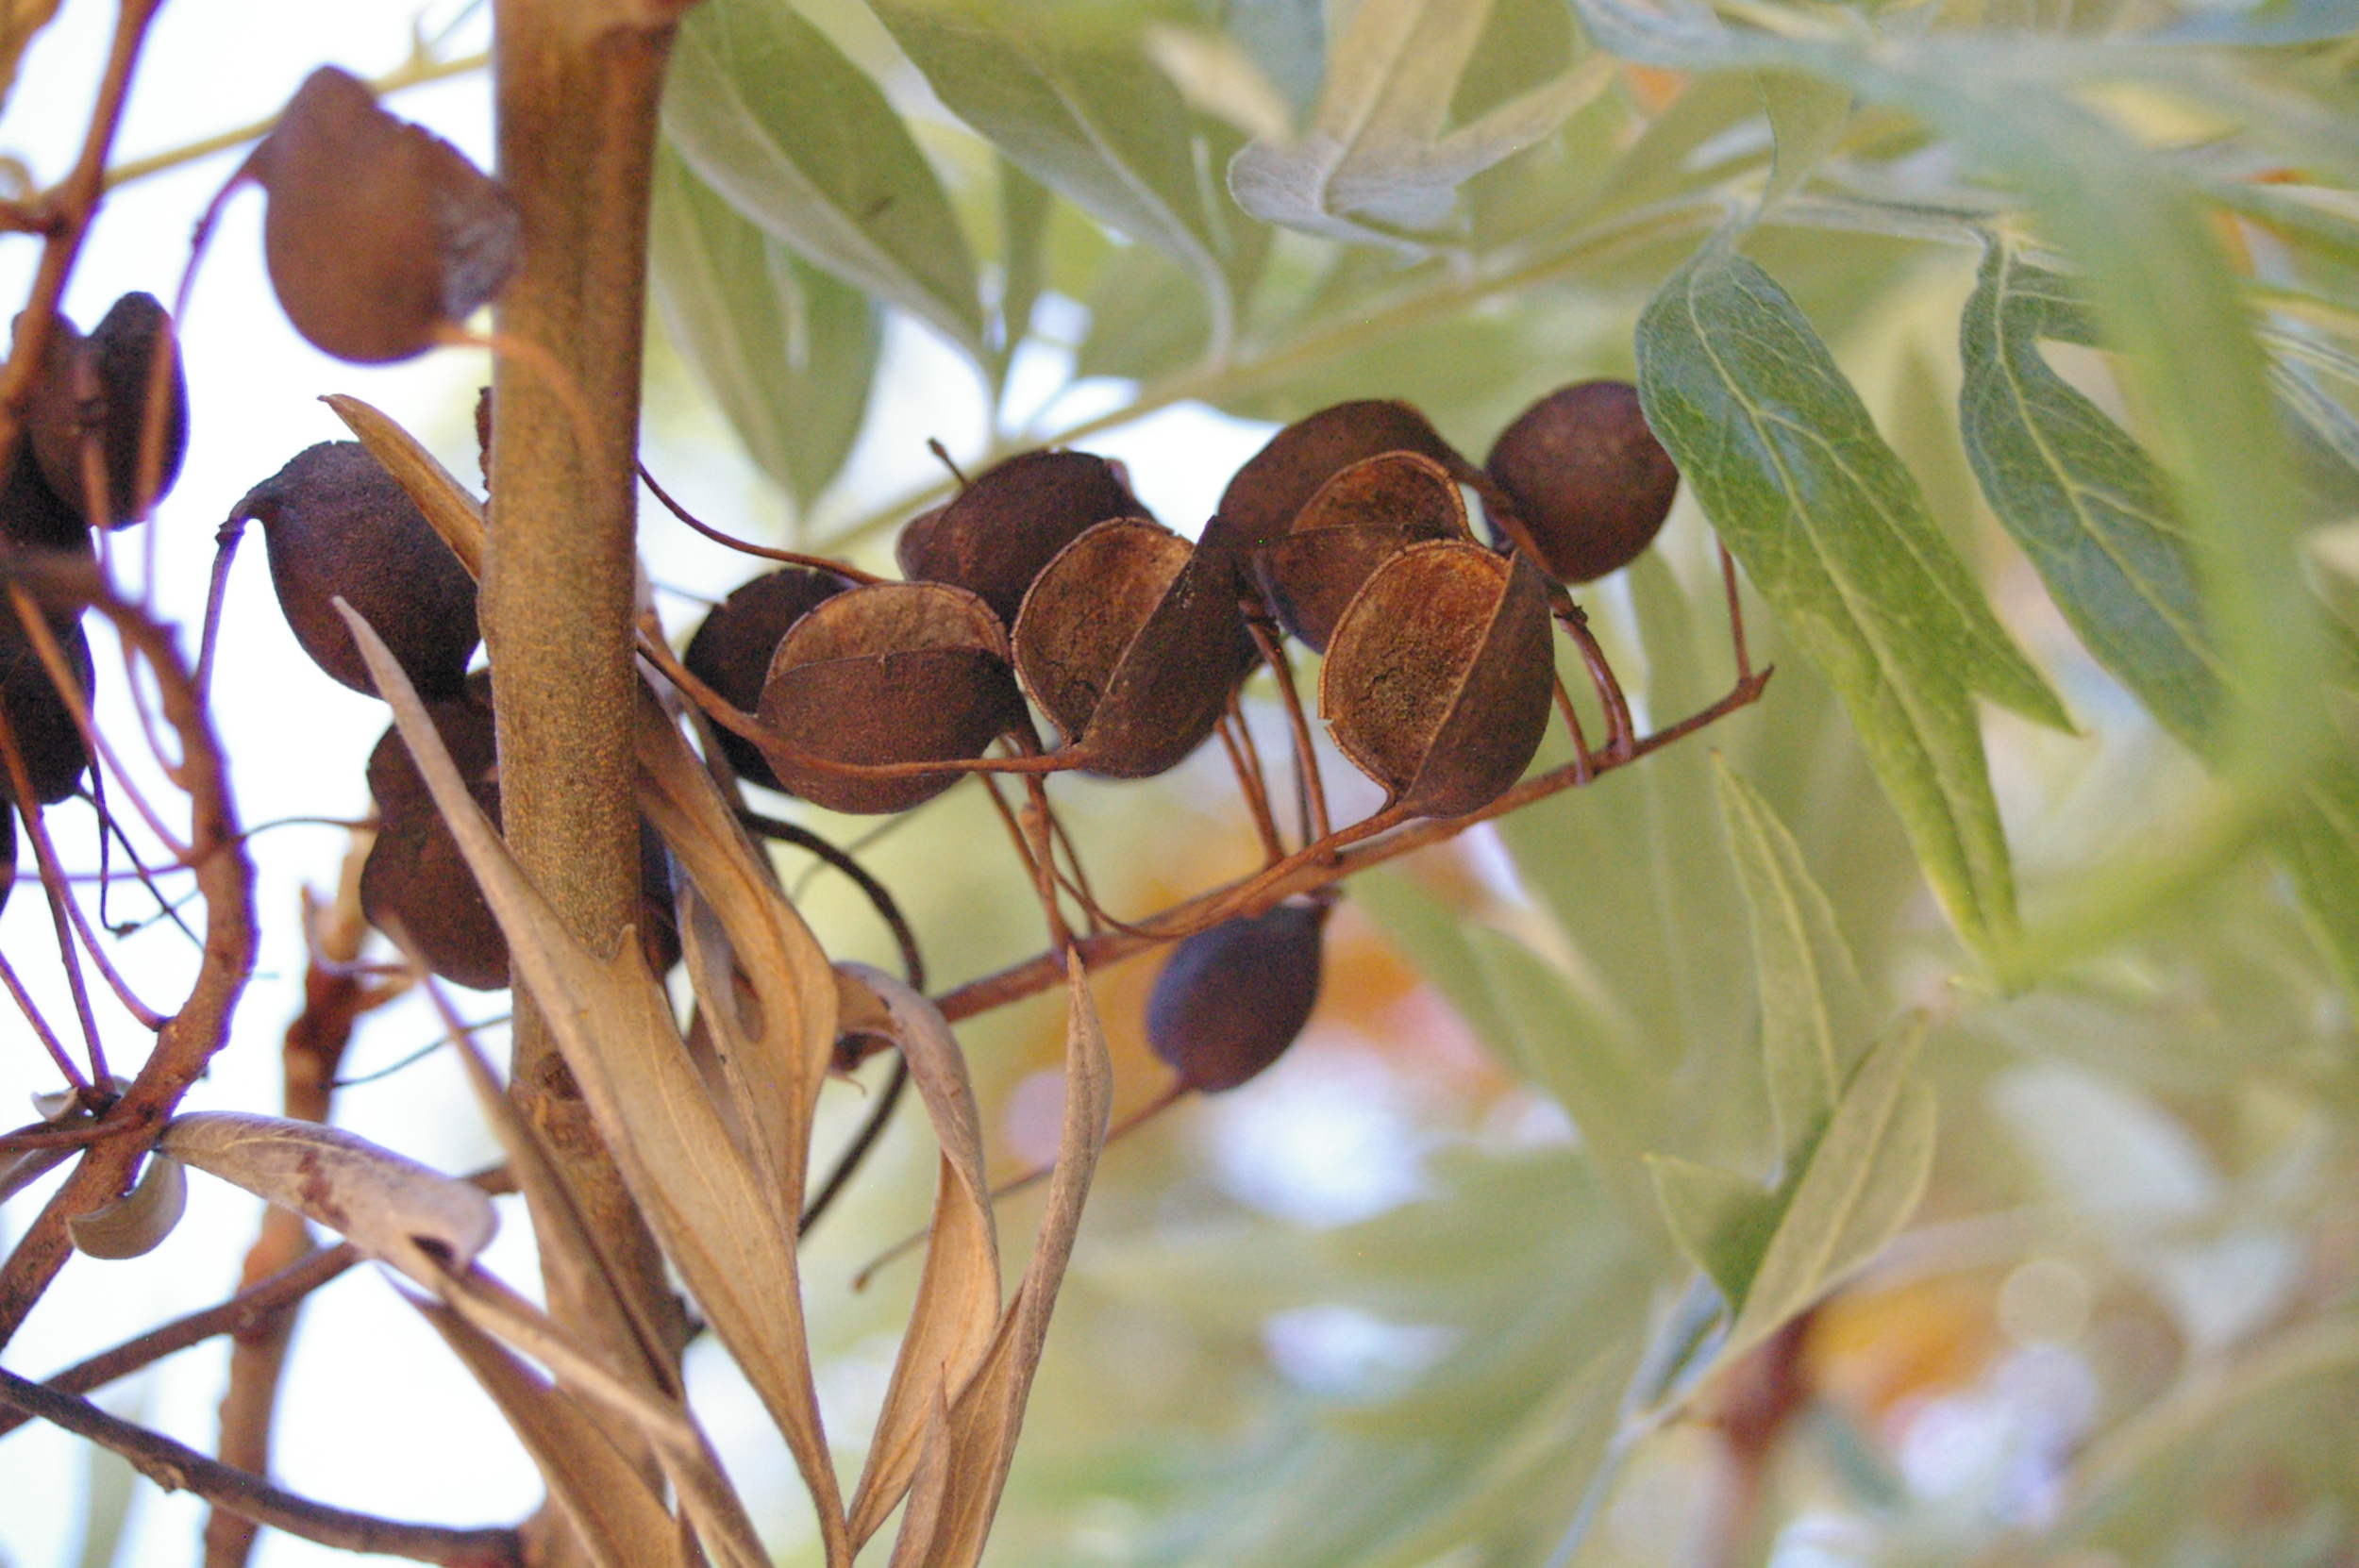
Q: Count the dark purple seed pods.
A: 1